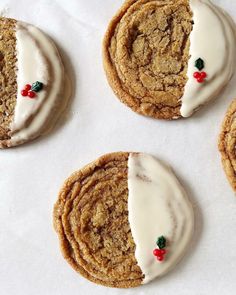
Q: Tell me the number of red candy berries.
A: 9